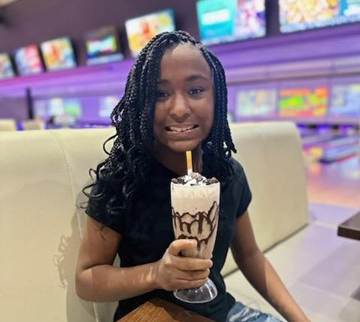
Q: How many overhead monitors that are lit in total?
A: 7